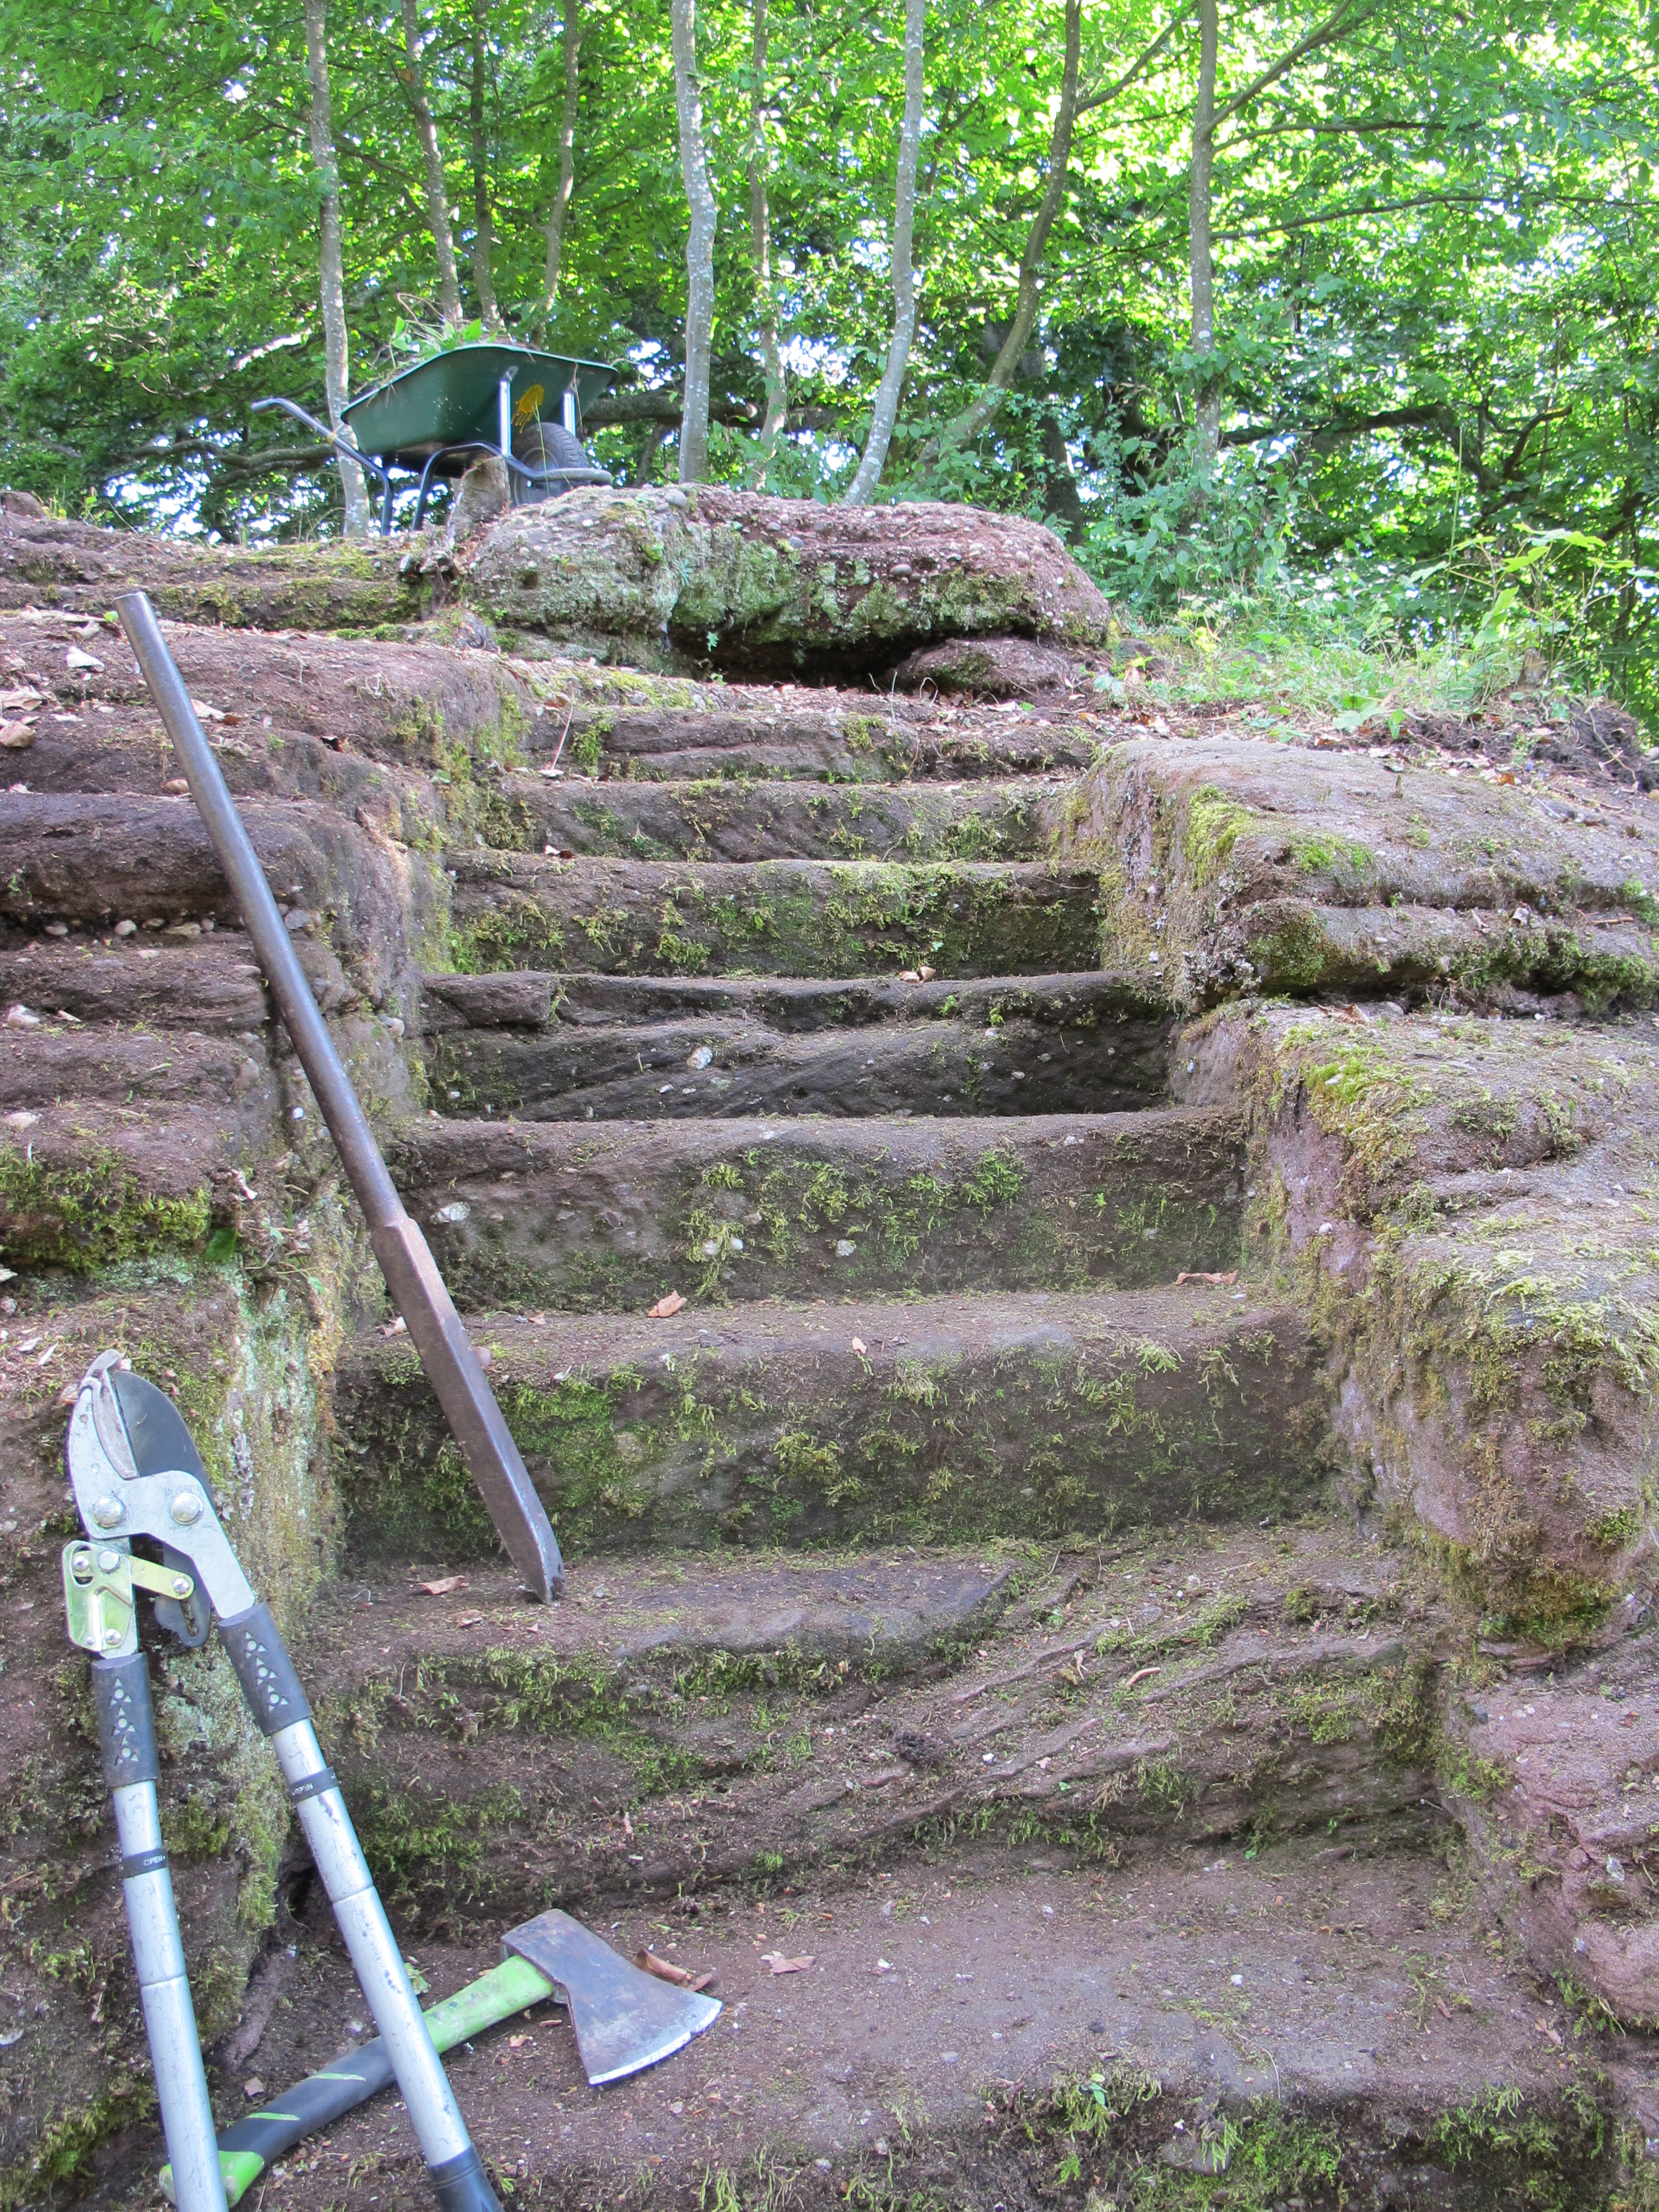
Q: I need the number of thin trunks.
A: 9